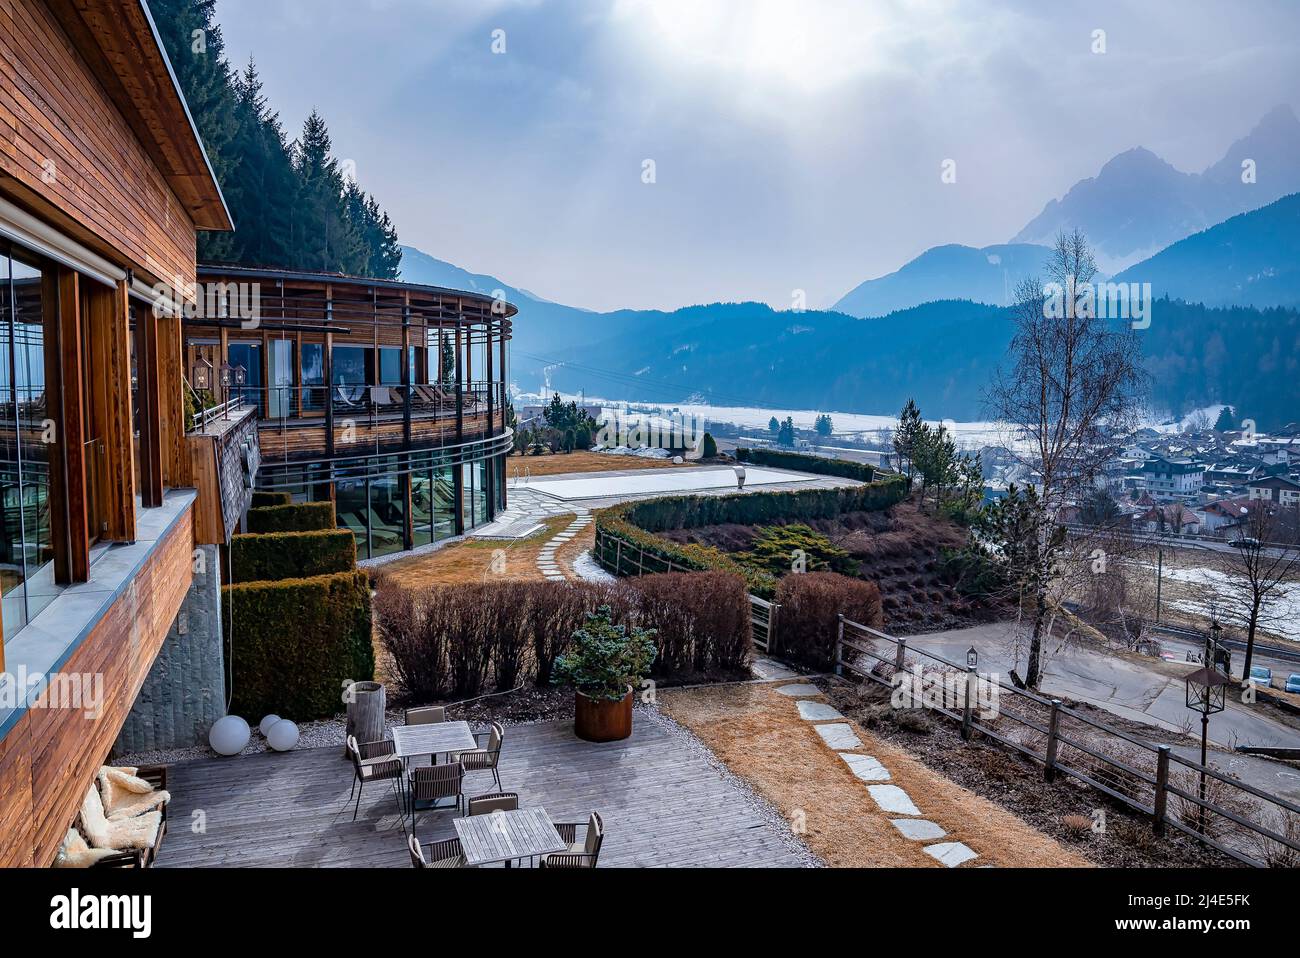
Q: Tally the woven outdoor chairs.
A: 7